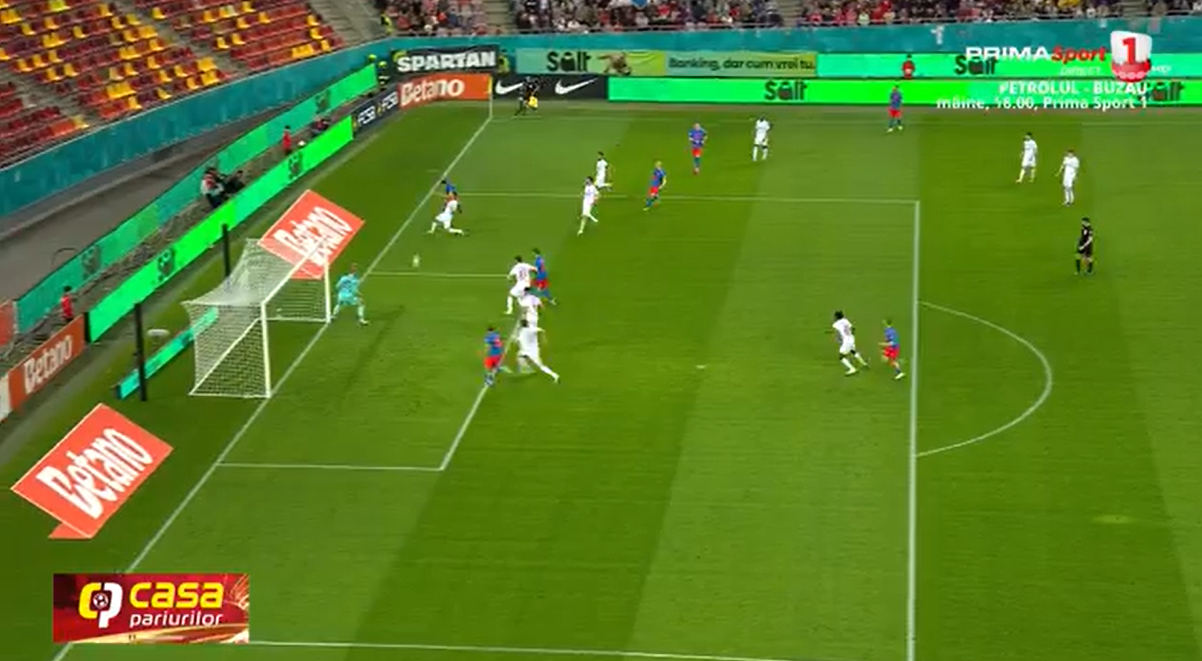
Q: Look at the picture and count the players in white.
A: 10